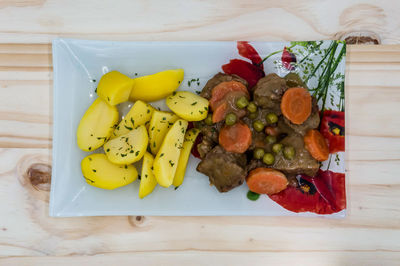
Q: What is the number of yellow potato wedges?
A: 11